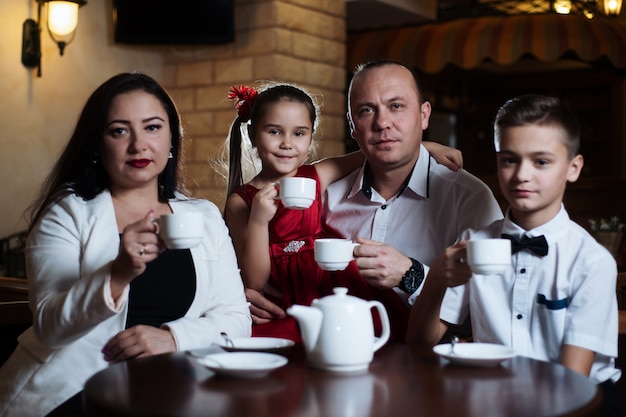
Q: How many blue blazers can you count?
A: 0